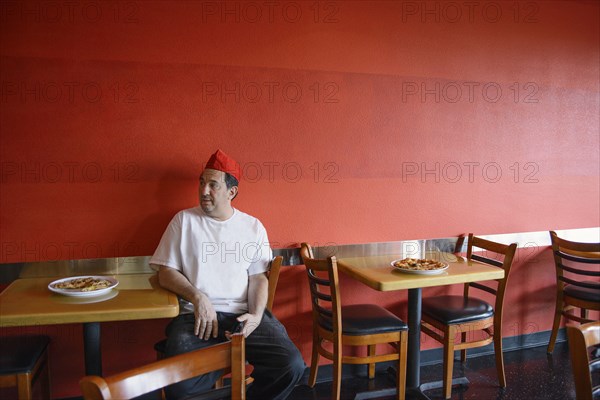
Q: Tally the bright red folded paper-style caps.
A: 1